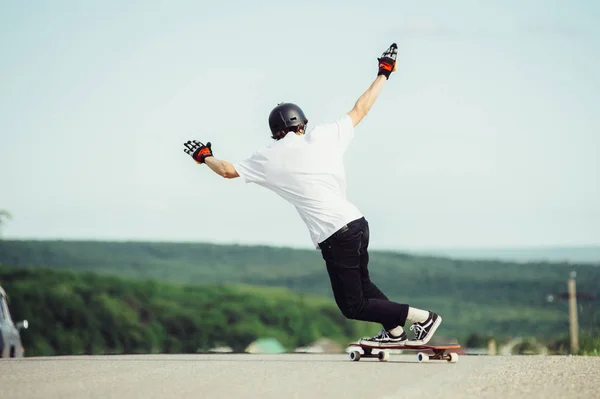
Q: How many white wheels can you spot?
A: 4